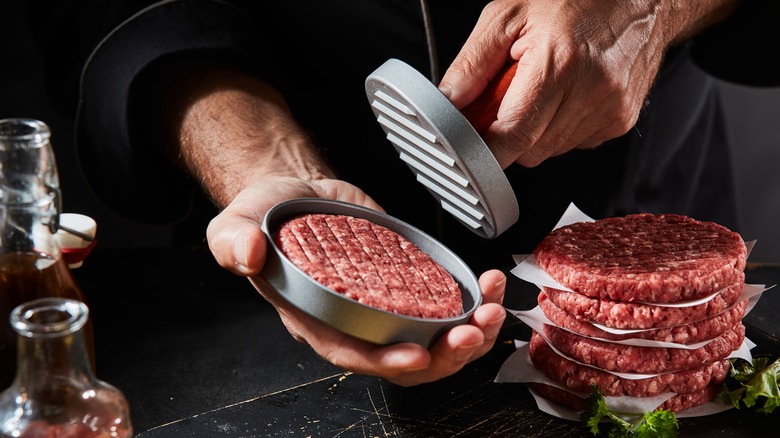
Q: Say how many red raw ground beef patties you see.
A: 7